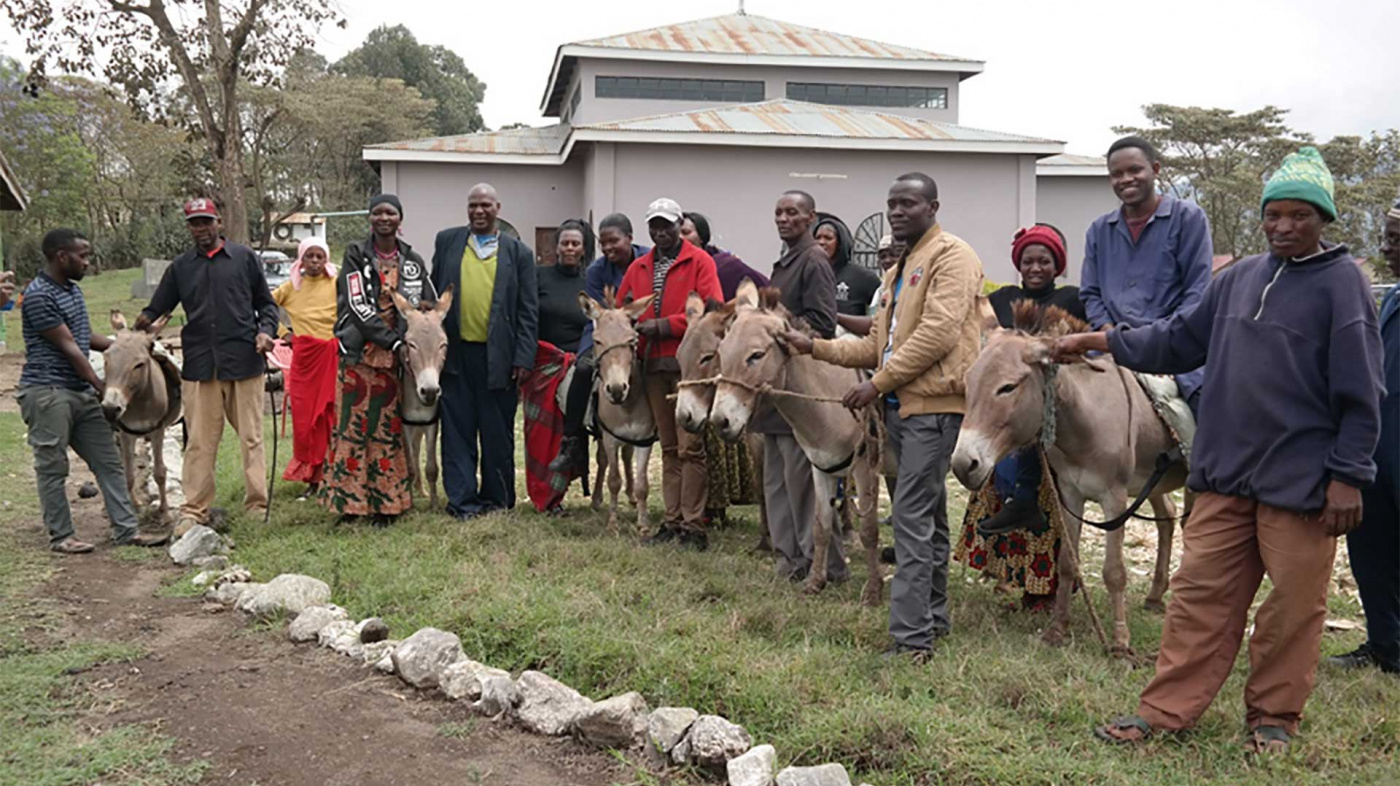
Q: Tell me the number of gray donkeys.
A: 6